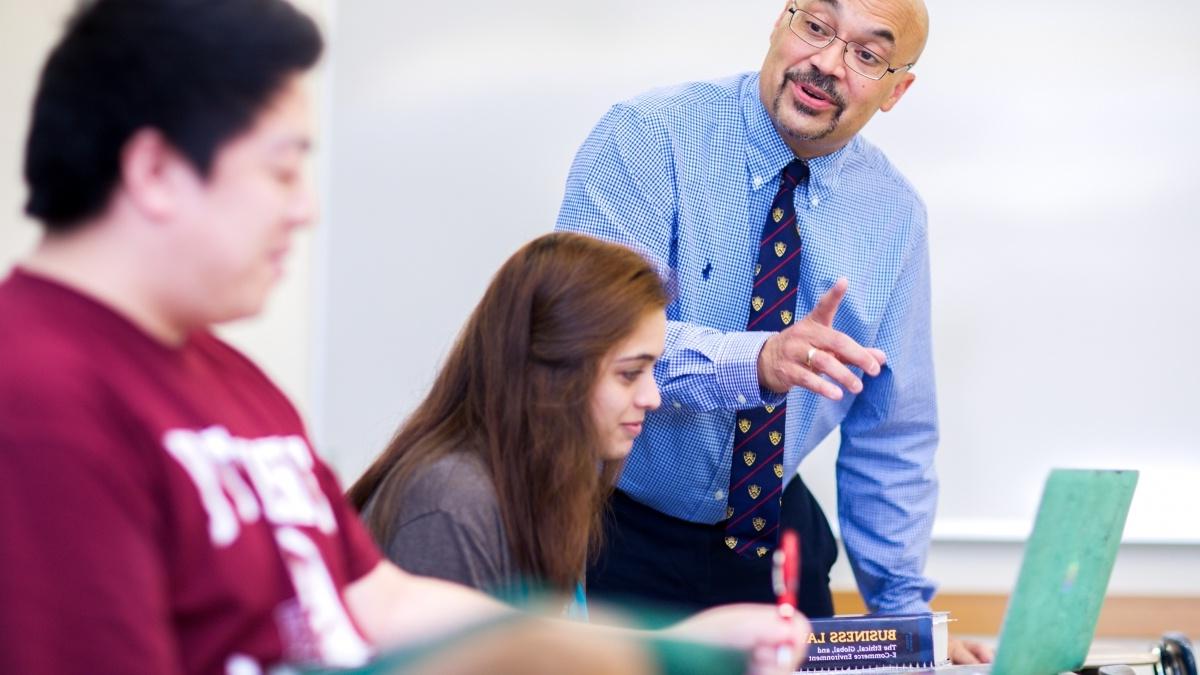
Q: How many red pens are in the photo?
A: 1